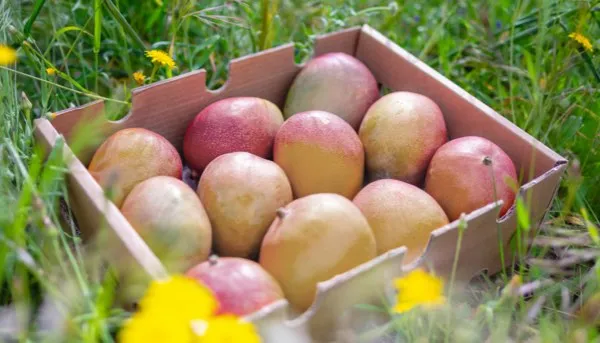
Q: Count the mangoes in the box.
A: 11